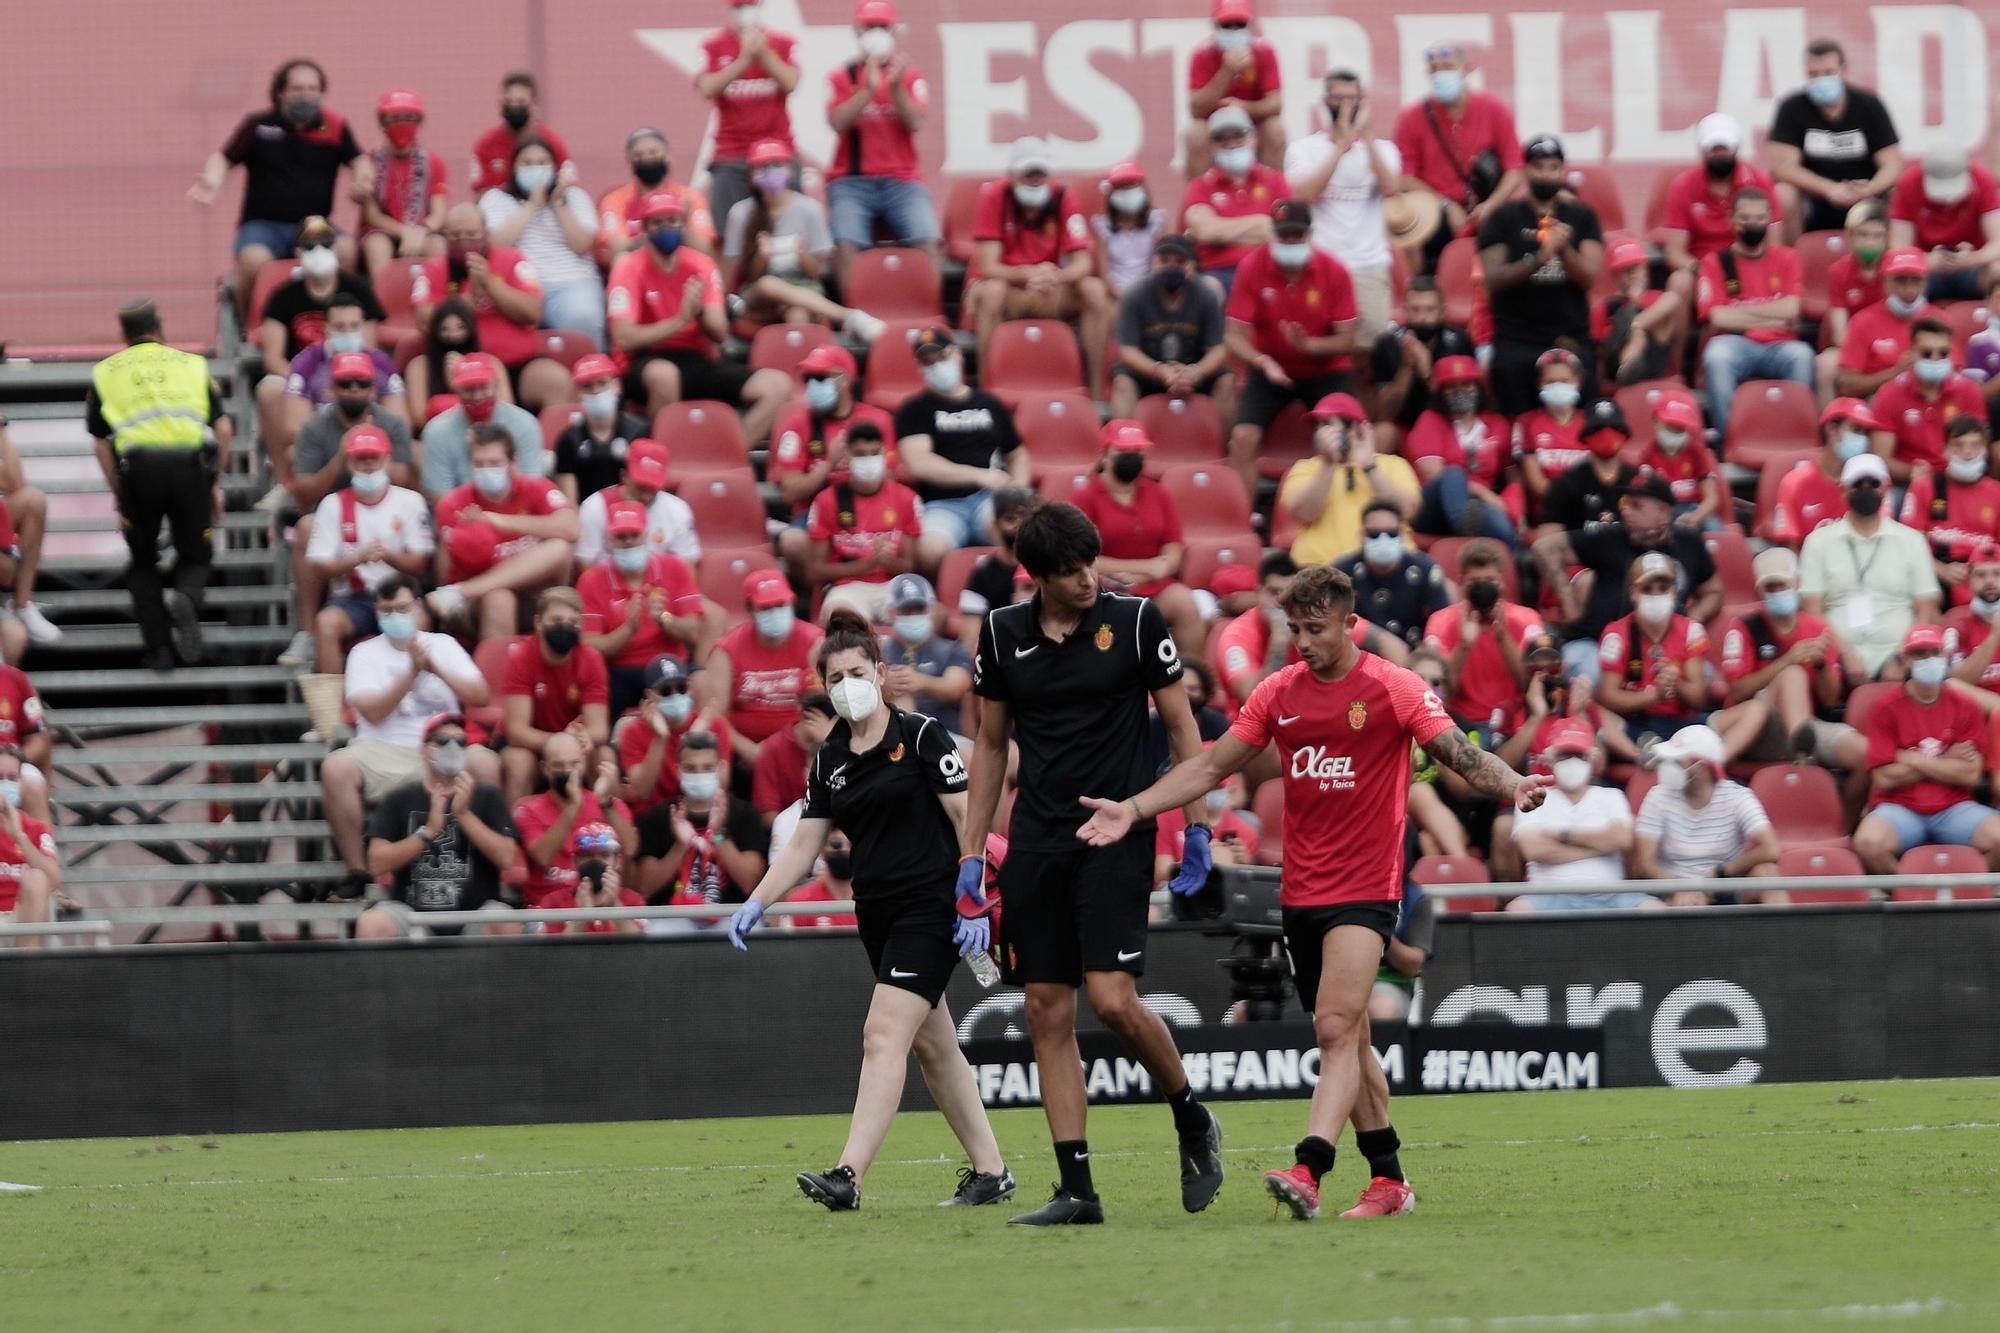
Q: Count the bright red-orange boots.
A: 2